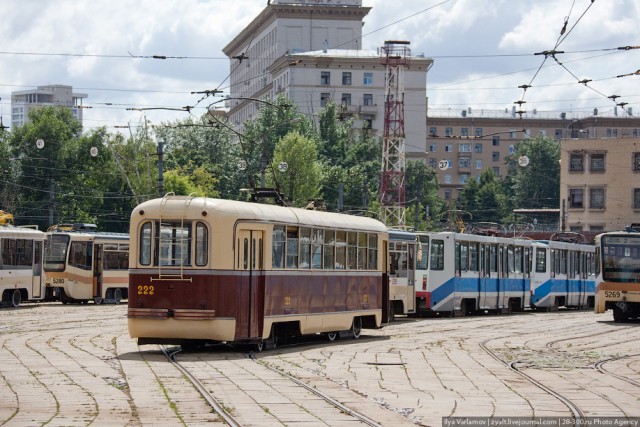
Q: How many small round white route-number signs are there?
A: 6